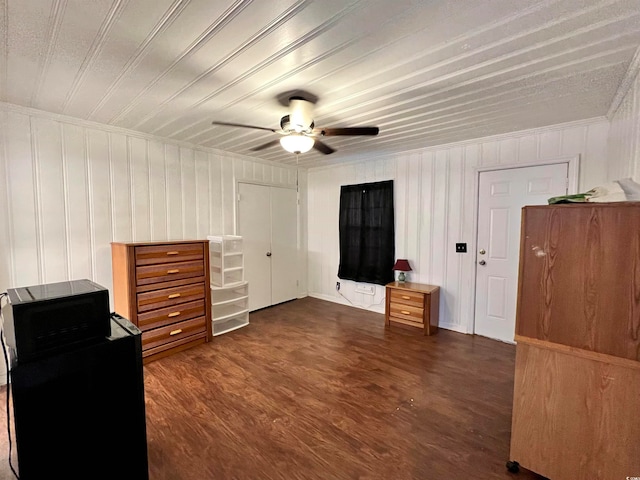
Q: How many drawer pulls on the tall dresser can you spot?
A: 5